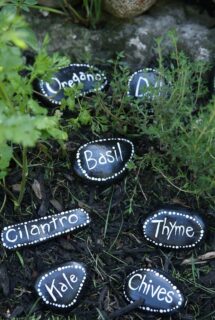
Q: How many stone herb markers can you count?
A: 7